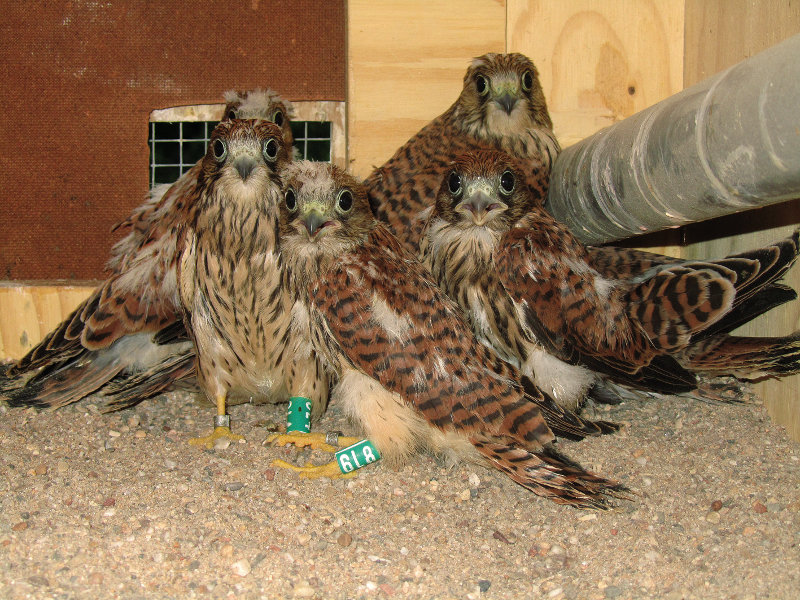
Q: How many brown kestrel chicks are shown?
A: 5